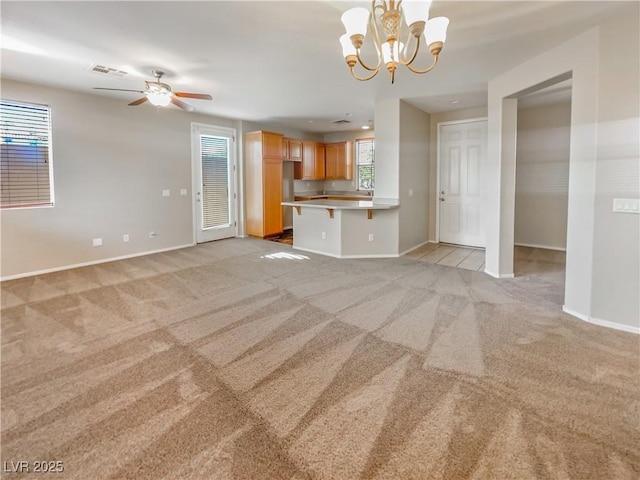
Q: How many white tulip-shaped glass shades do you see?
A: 5